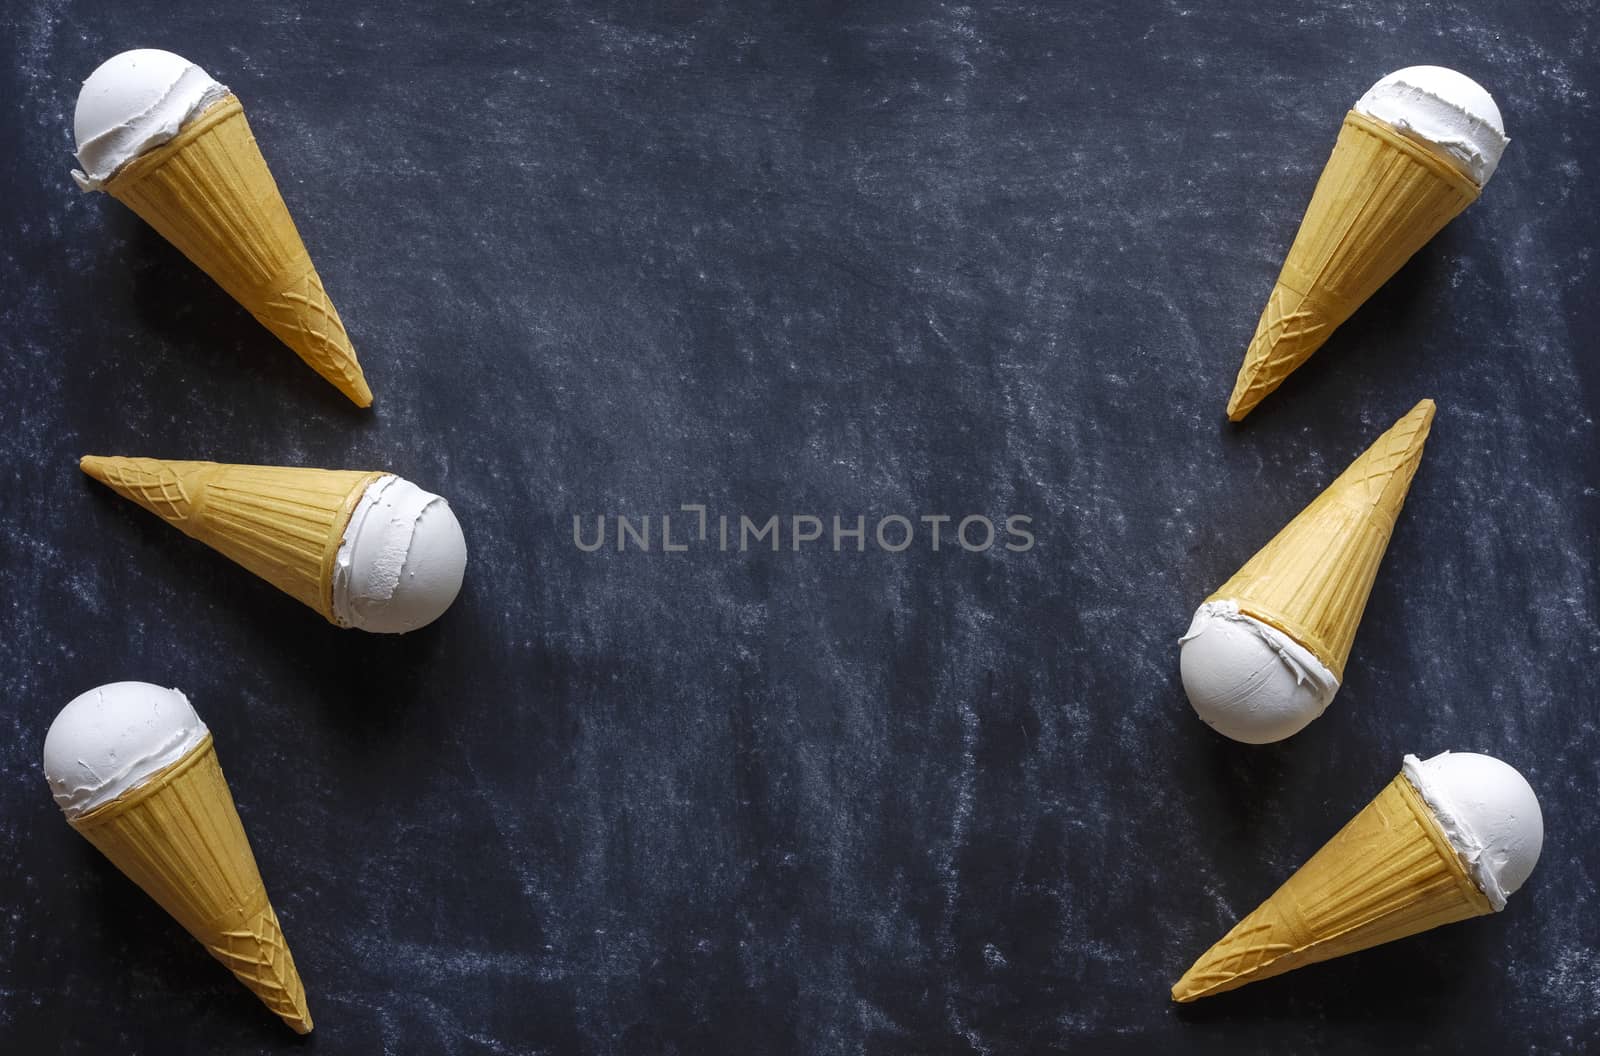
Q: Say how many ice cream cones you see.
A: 6